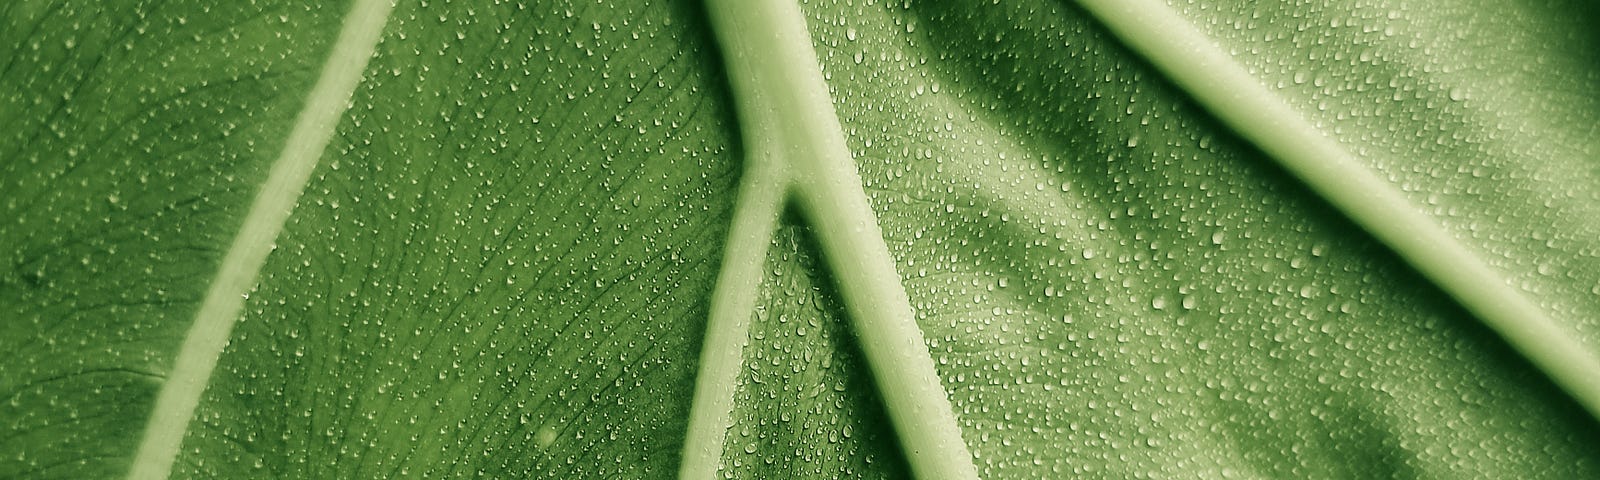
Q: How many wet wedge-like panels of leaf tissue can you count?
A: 5